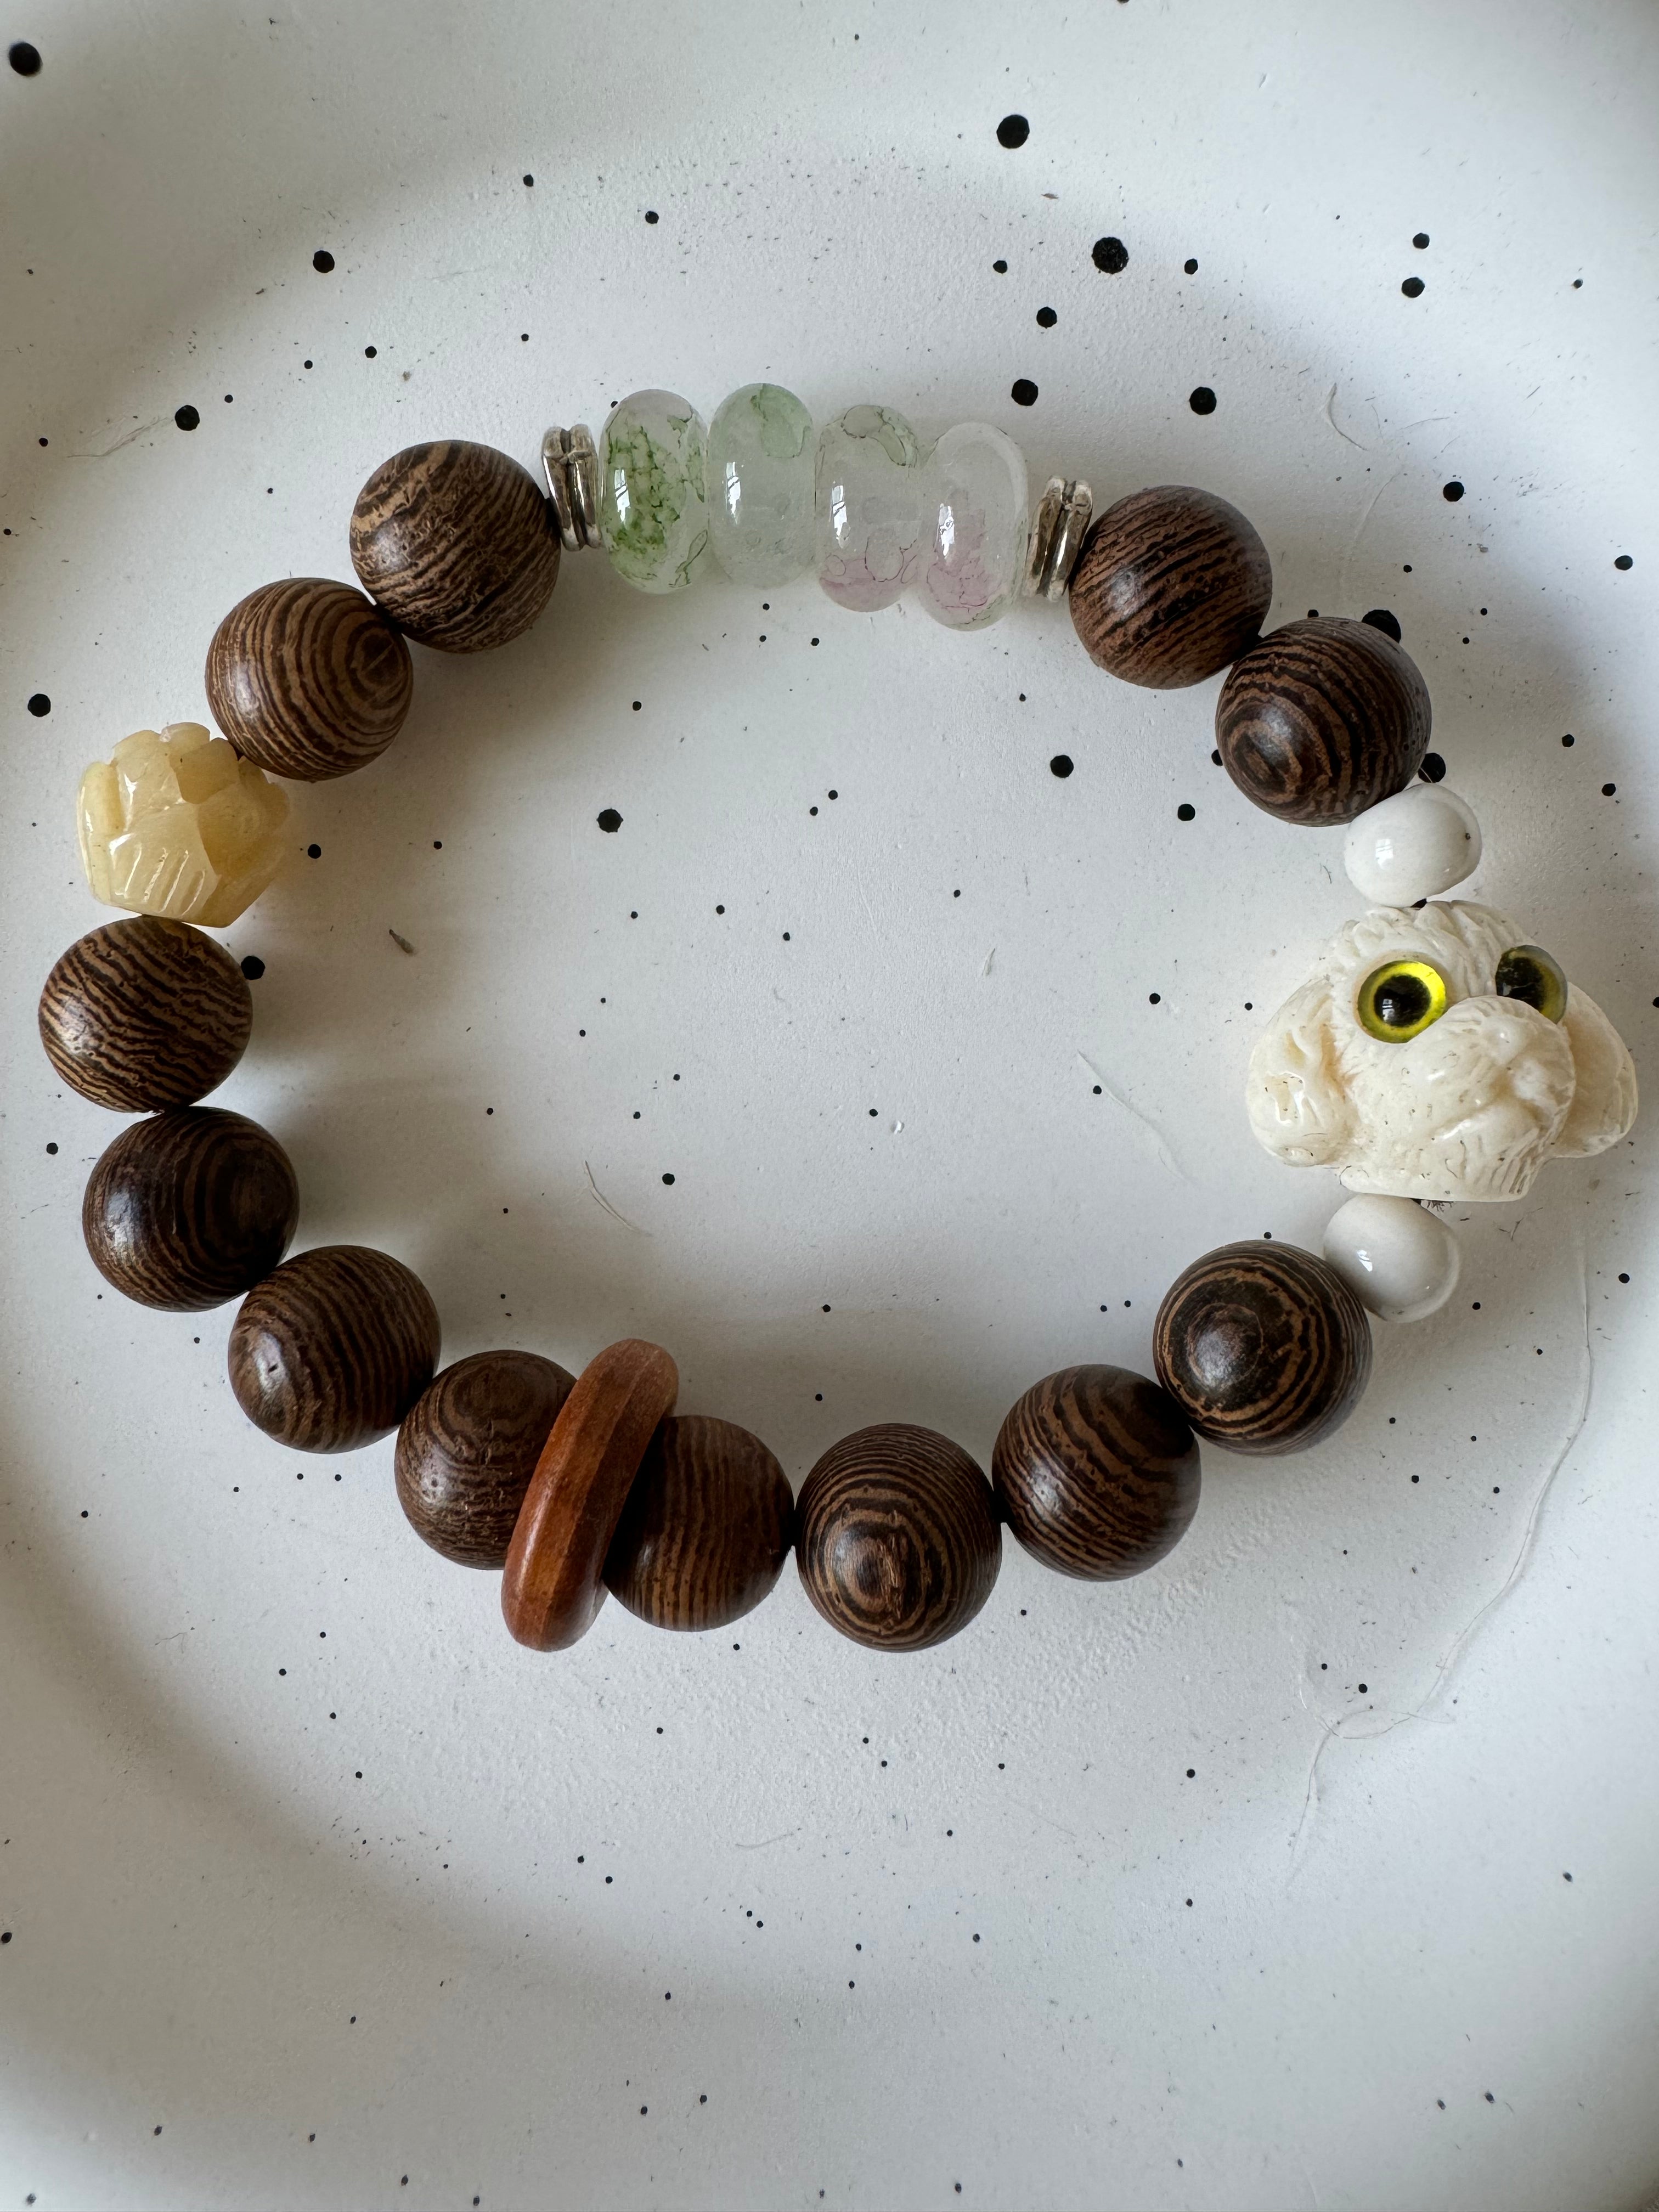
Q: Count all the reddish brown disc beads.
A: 1